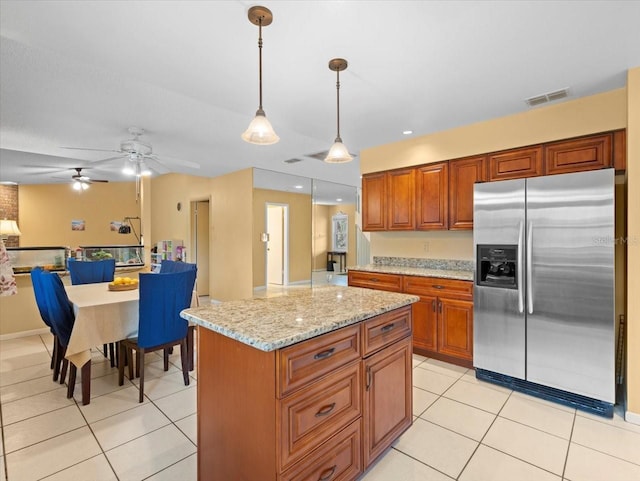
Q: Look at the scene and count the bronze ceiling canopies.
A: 2